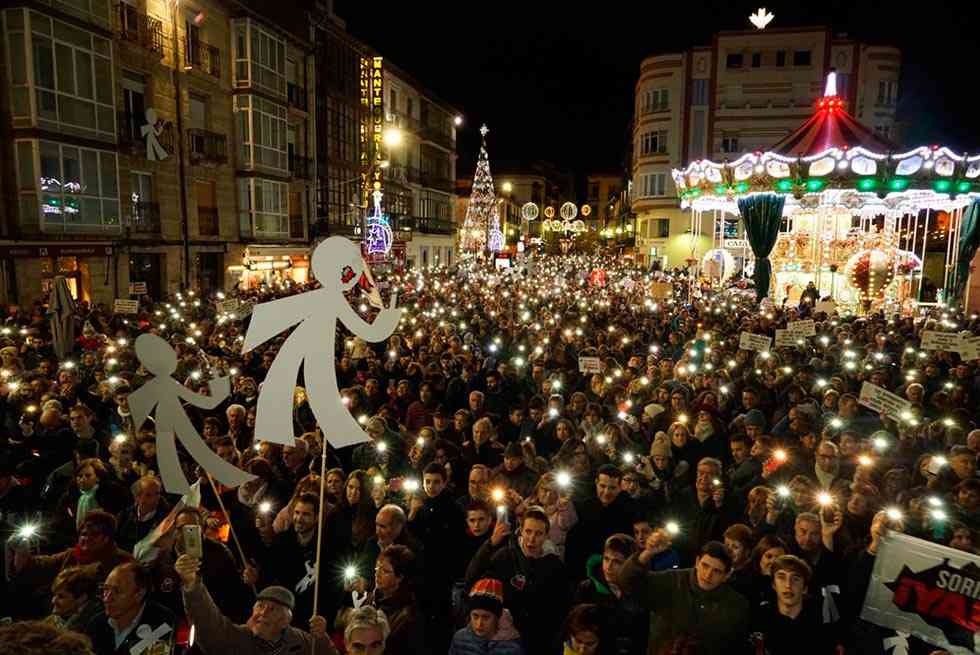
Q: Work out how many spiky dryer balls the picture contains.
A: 0